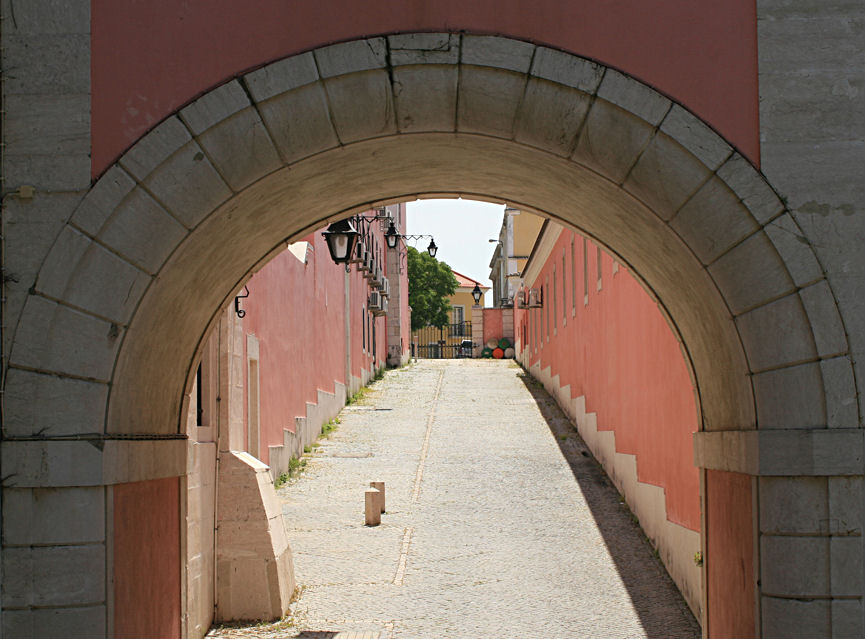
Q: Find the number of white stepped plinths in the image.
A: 2